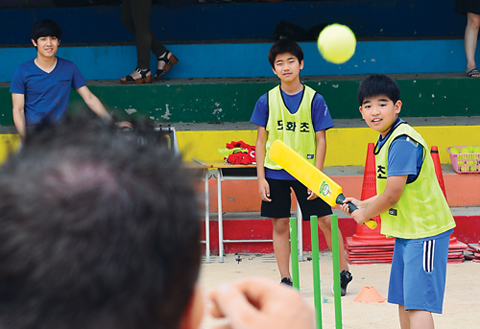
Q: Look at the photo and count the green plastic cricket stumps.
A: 3